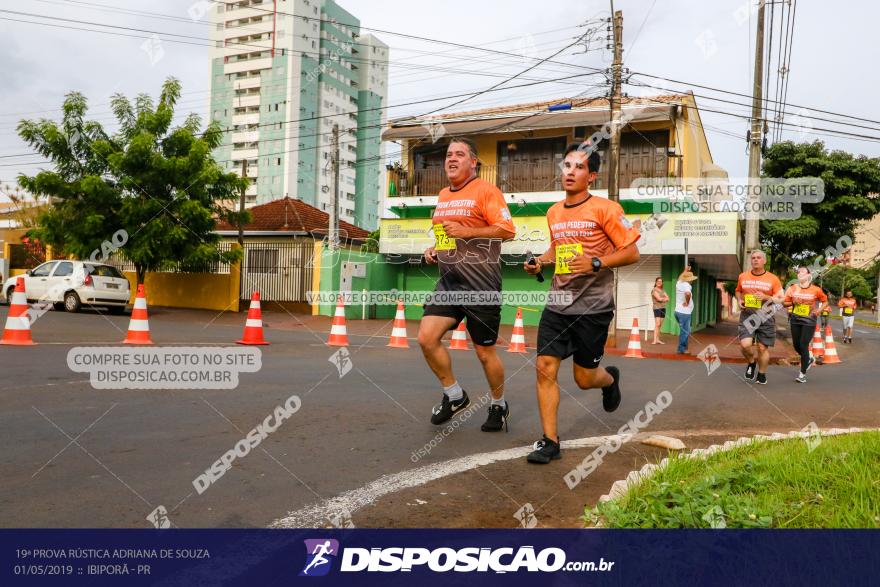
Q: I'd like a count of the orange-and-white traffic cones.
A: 10